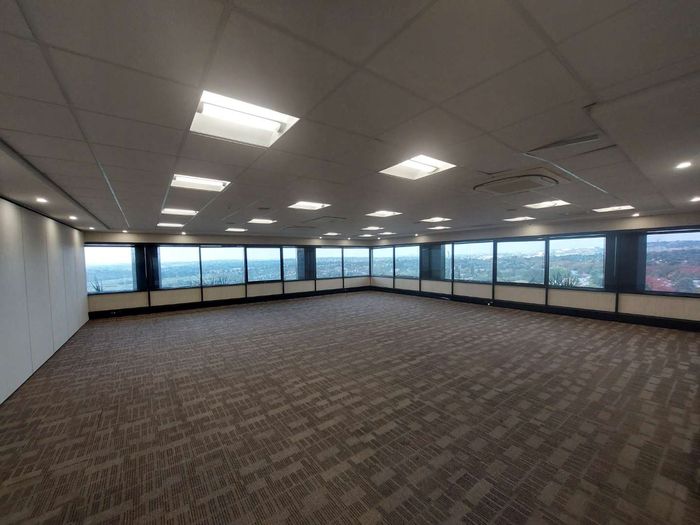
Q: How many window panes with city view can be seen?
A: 14